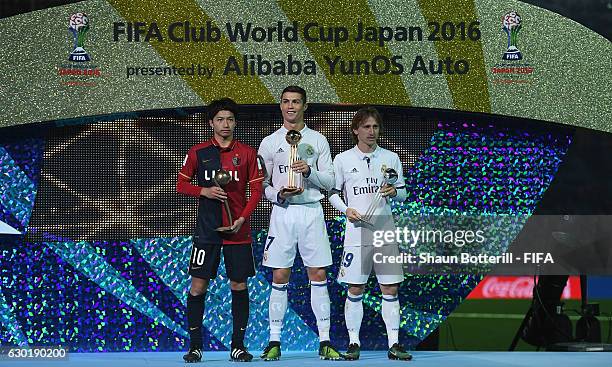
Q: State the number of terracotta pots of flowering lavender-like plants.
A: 0